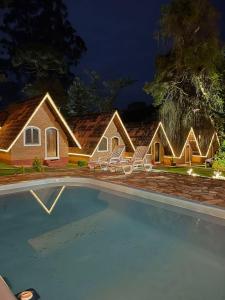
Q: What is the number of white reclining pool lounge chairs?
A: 2